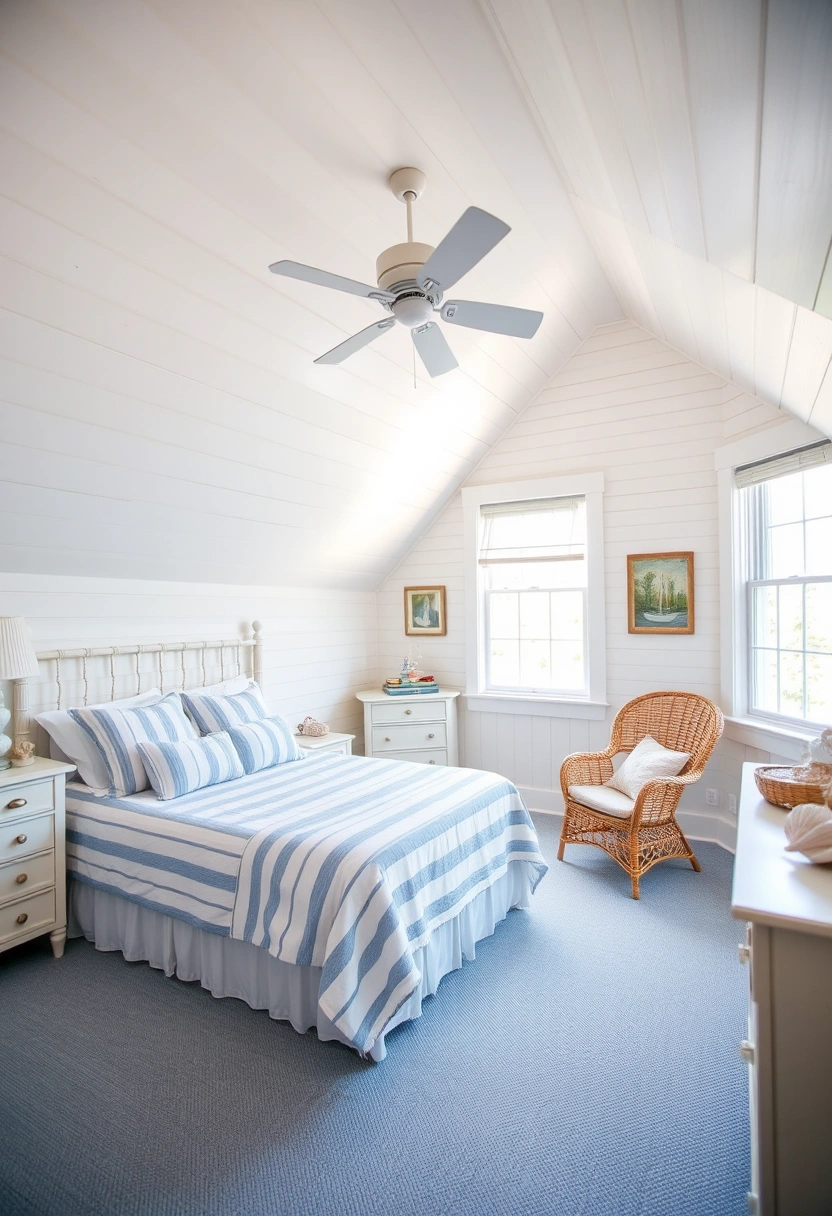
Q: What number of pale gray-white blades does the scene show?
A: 5